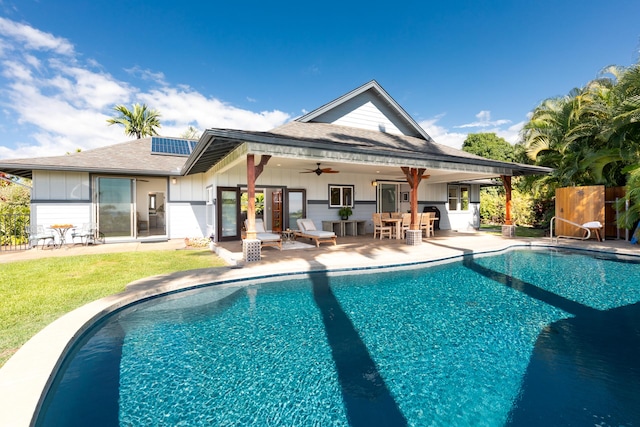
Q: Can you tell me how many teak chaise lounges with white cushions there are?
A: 2